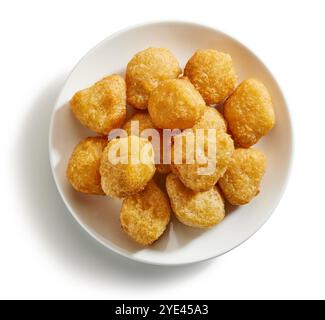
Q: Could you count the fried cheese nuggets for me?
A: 13